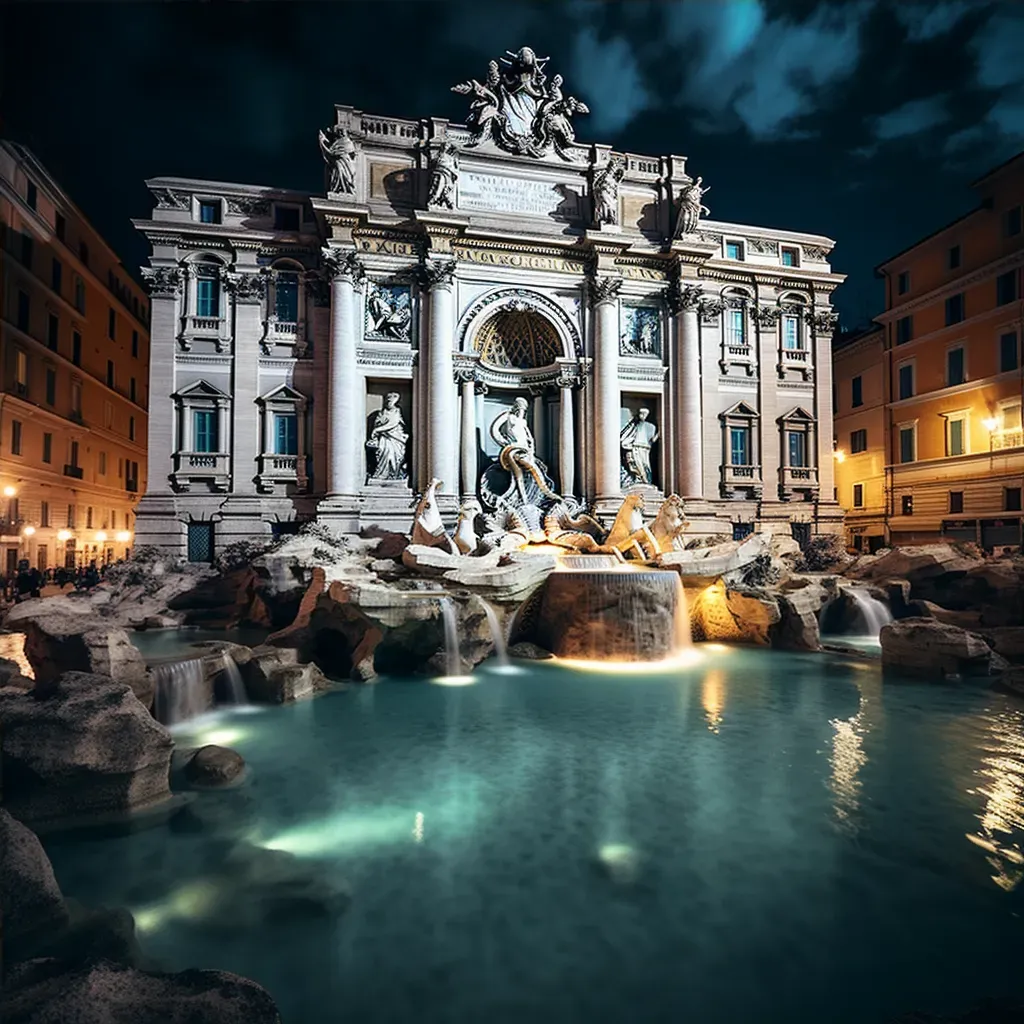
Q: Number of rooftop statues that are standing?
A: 4